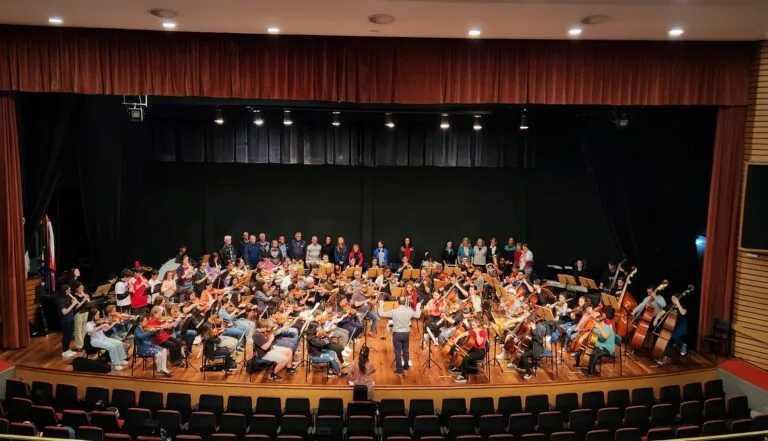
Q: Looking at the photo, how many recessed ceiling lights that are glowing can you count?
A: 6